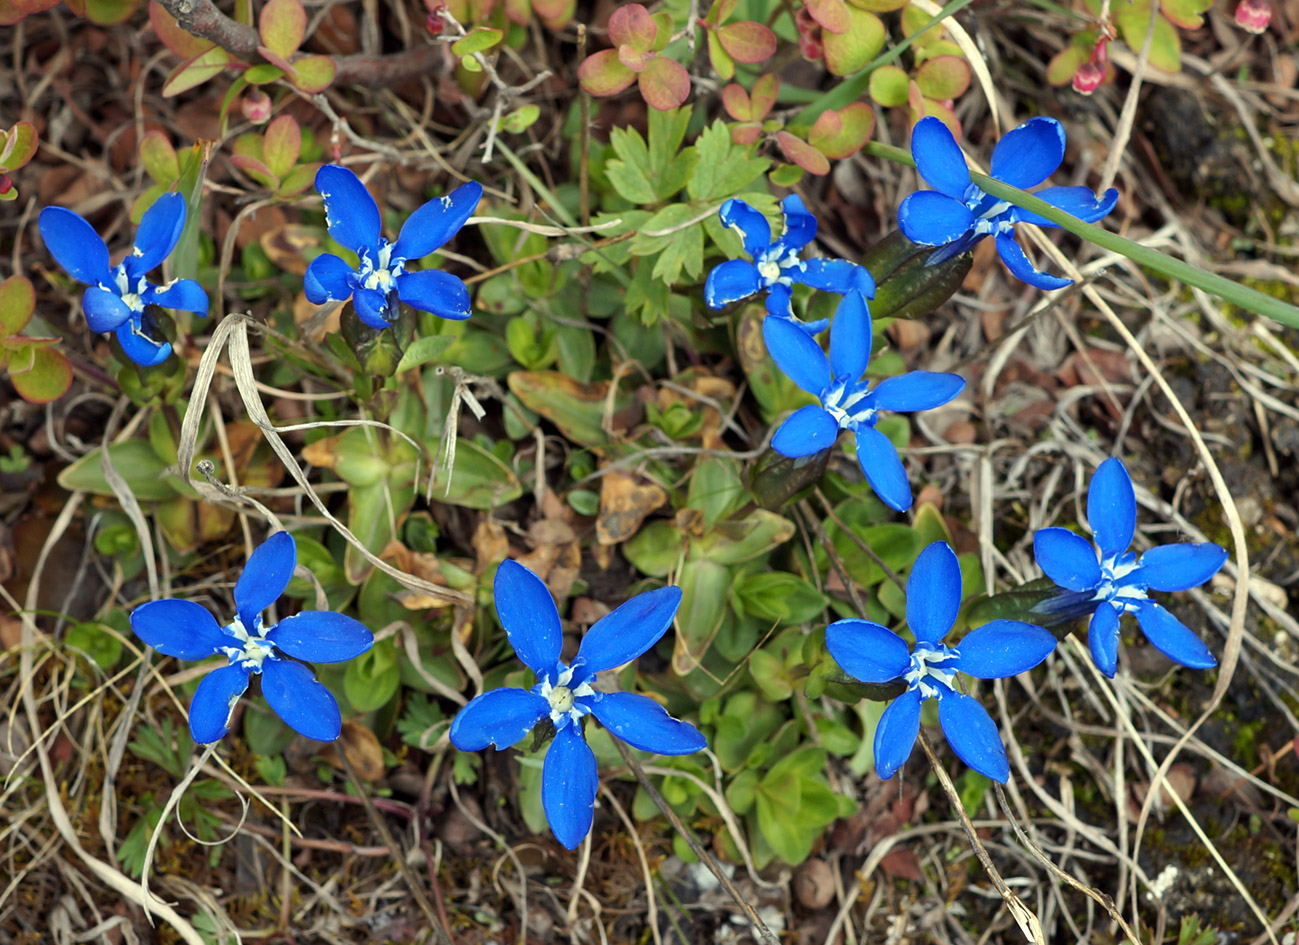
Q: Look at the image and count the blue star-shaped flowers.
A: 9